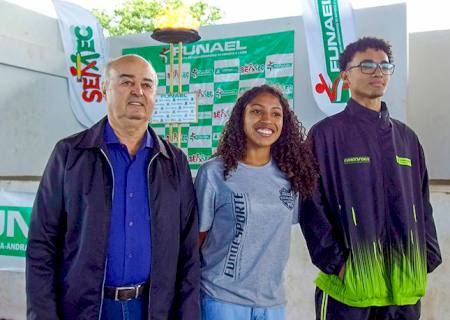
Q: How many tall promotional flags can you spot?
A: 2